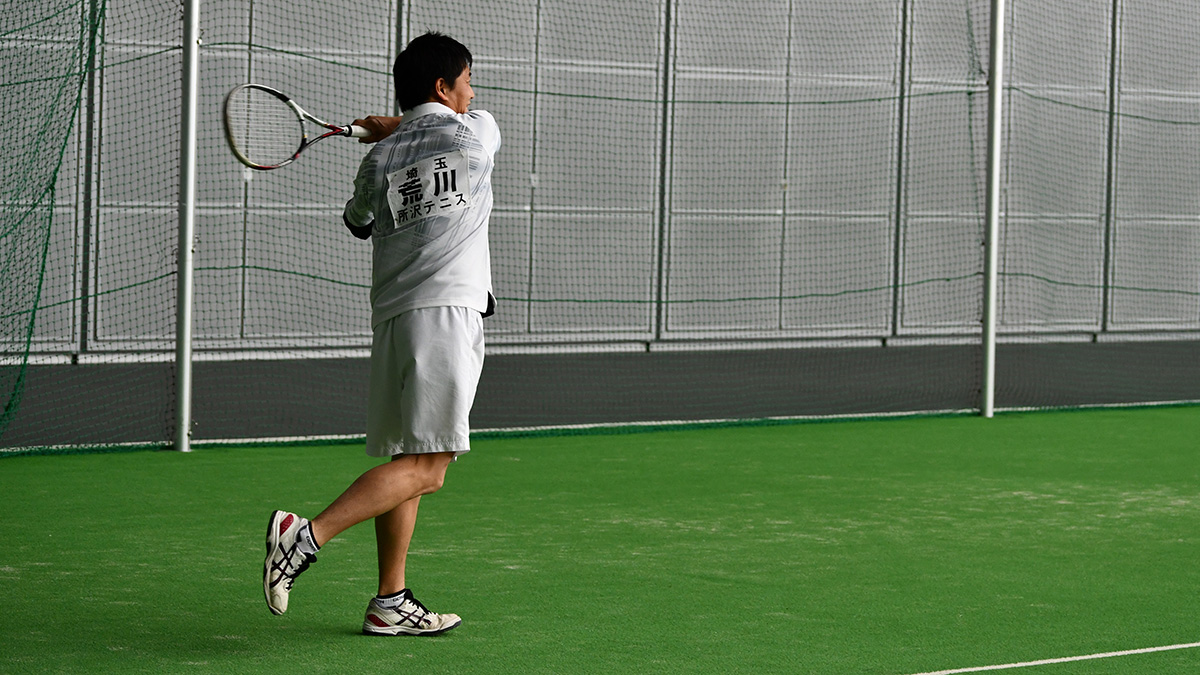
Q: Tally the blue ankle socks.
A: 0